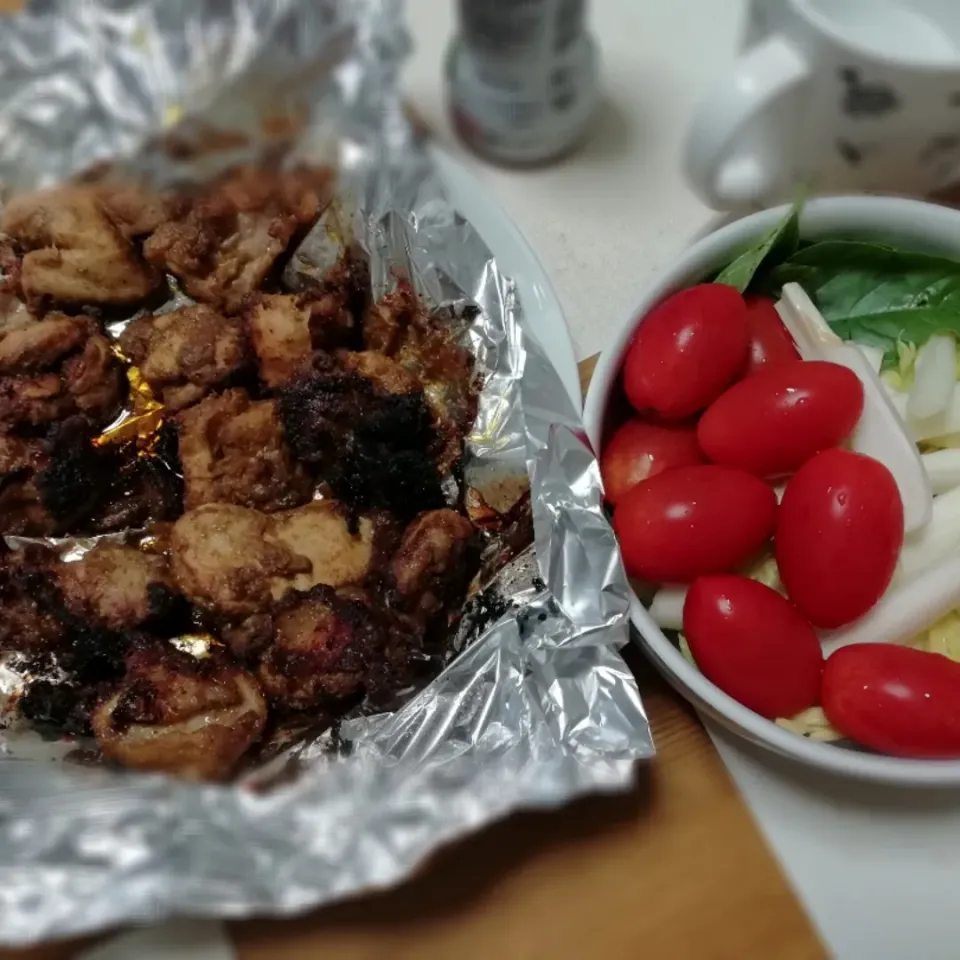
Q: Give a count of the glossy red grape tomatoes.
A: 8